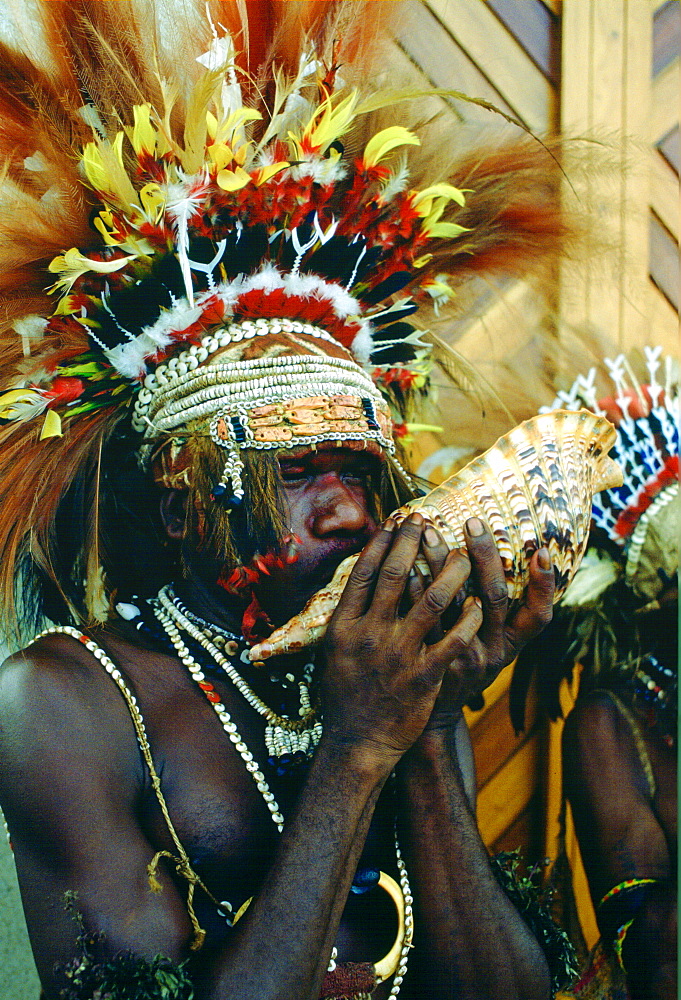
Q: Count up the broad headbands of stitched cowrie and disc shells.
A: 1